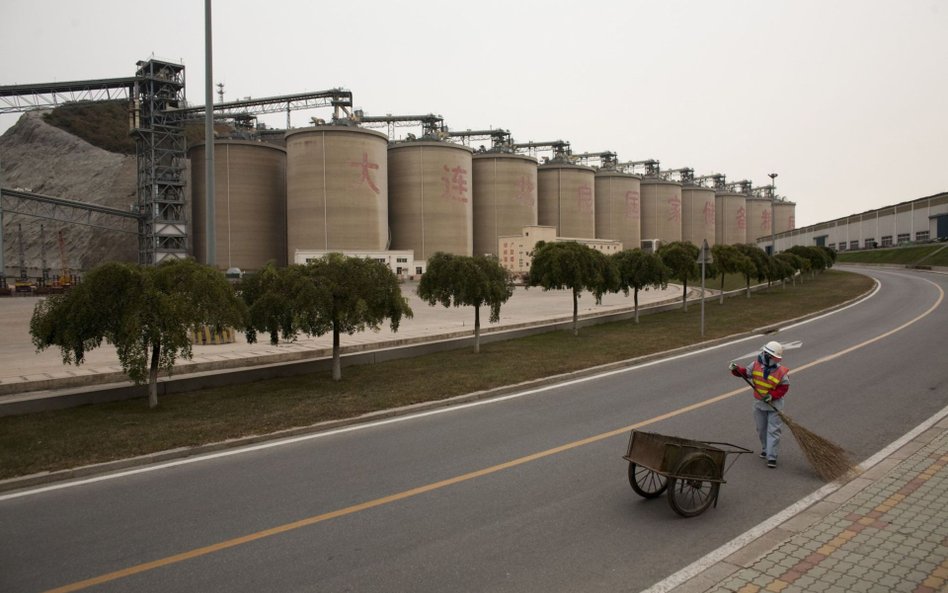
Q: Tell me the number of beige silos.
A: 11